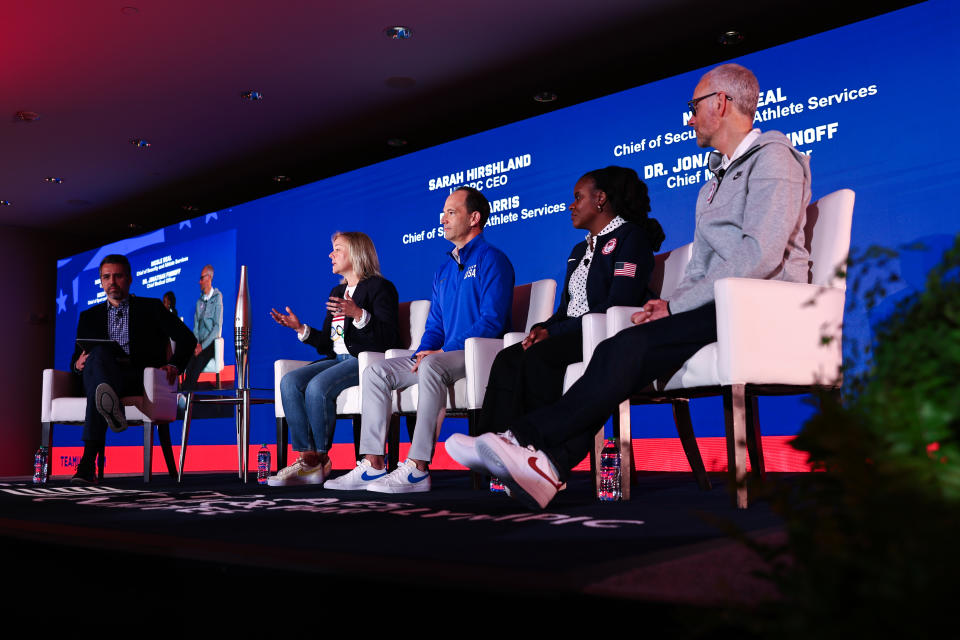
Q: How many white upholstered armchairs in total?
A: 5